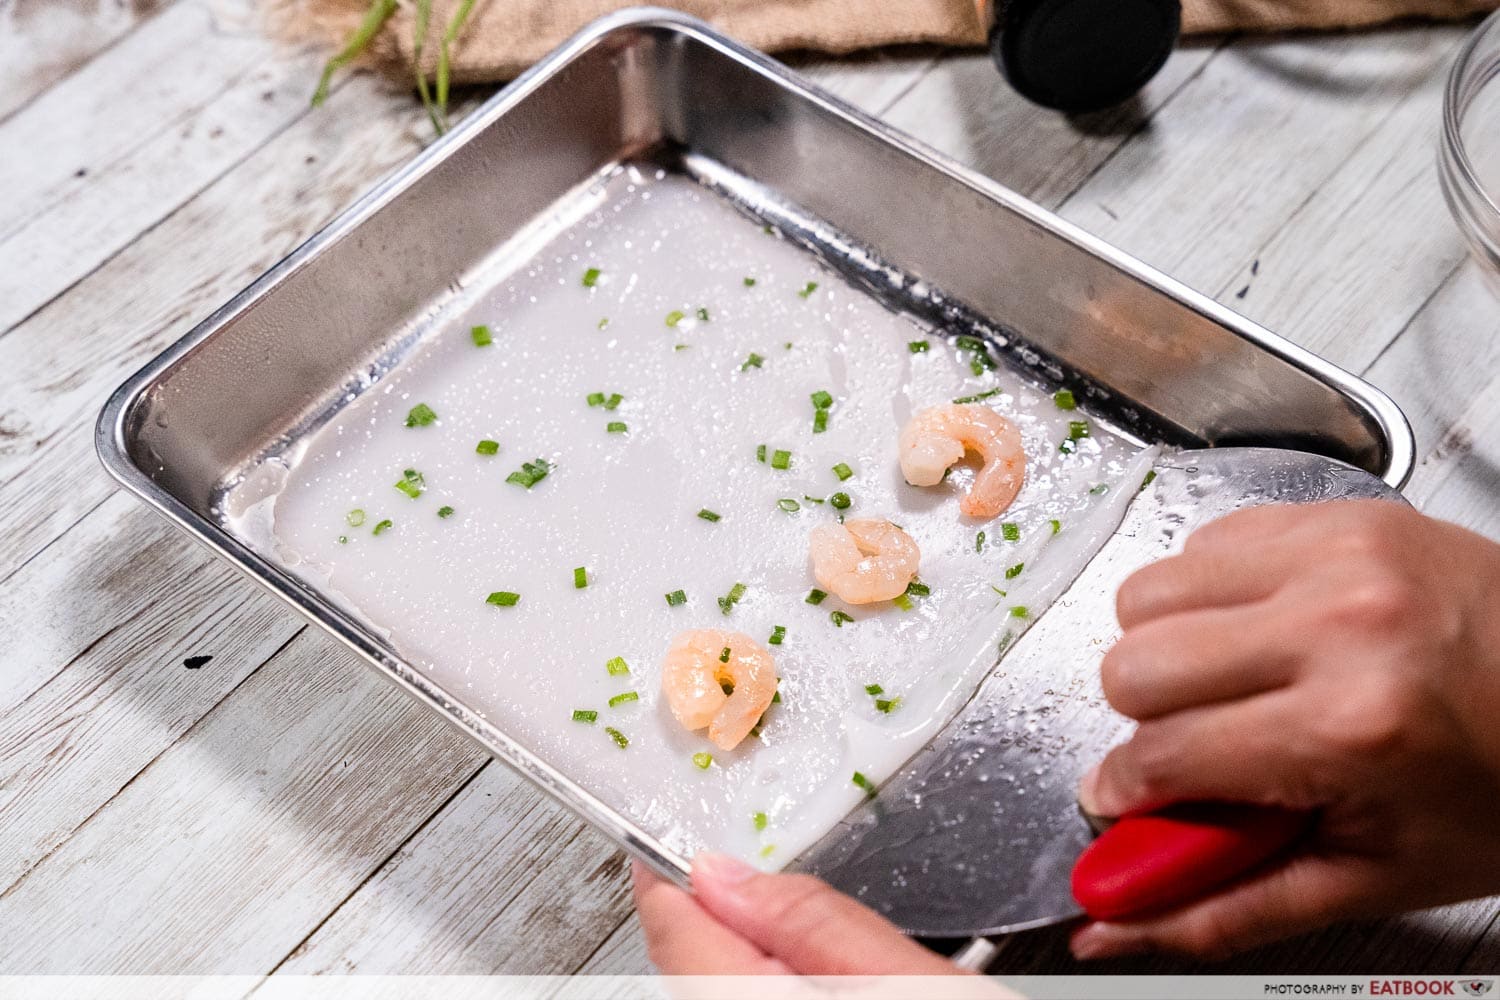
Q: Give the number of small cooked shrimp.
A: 3